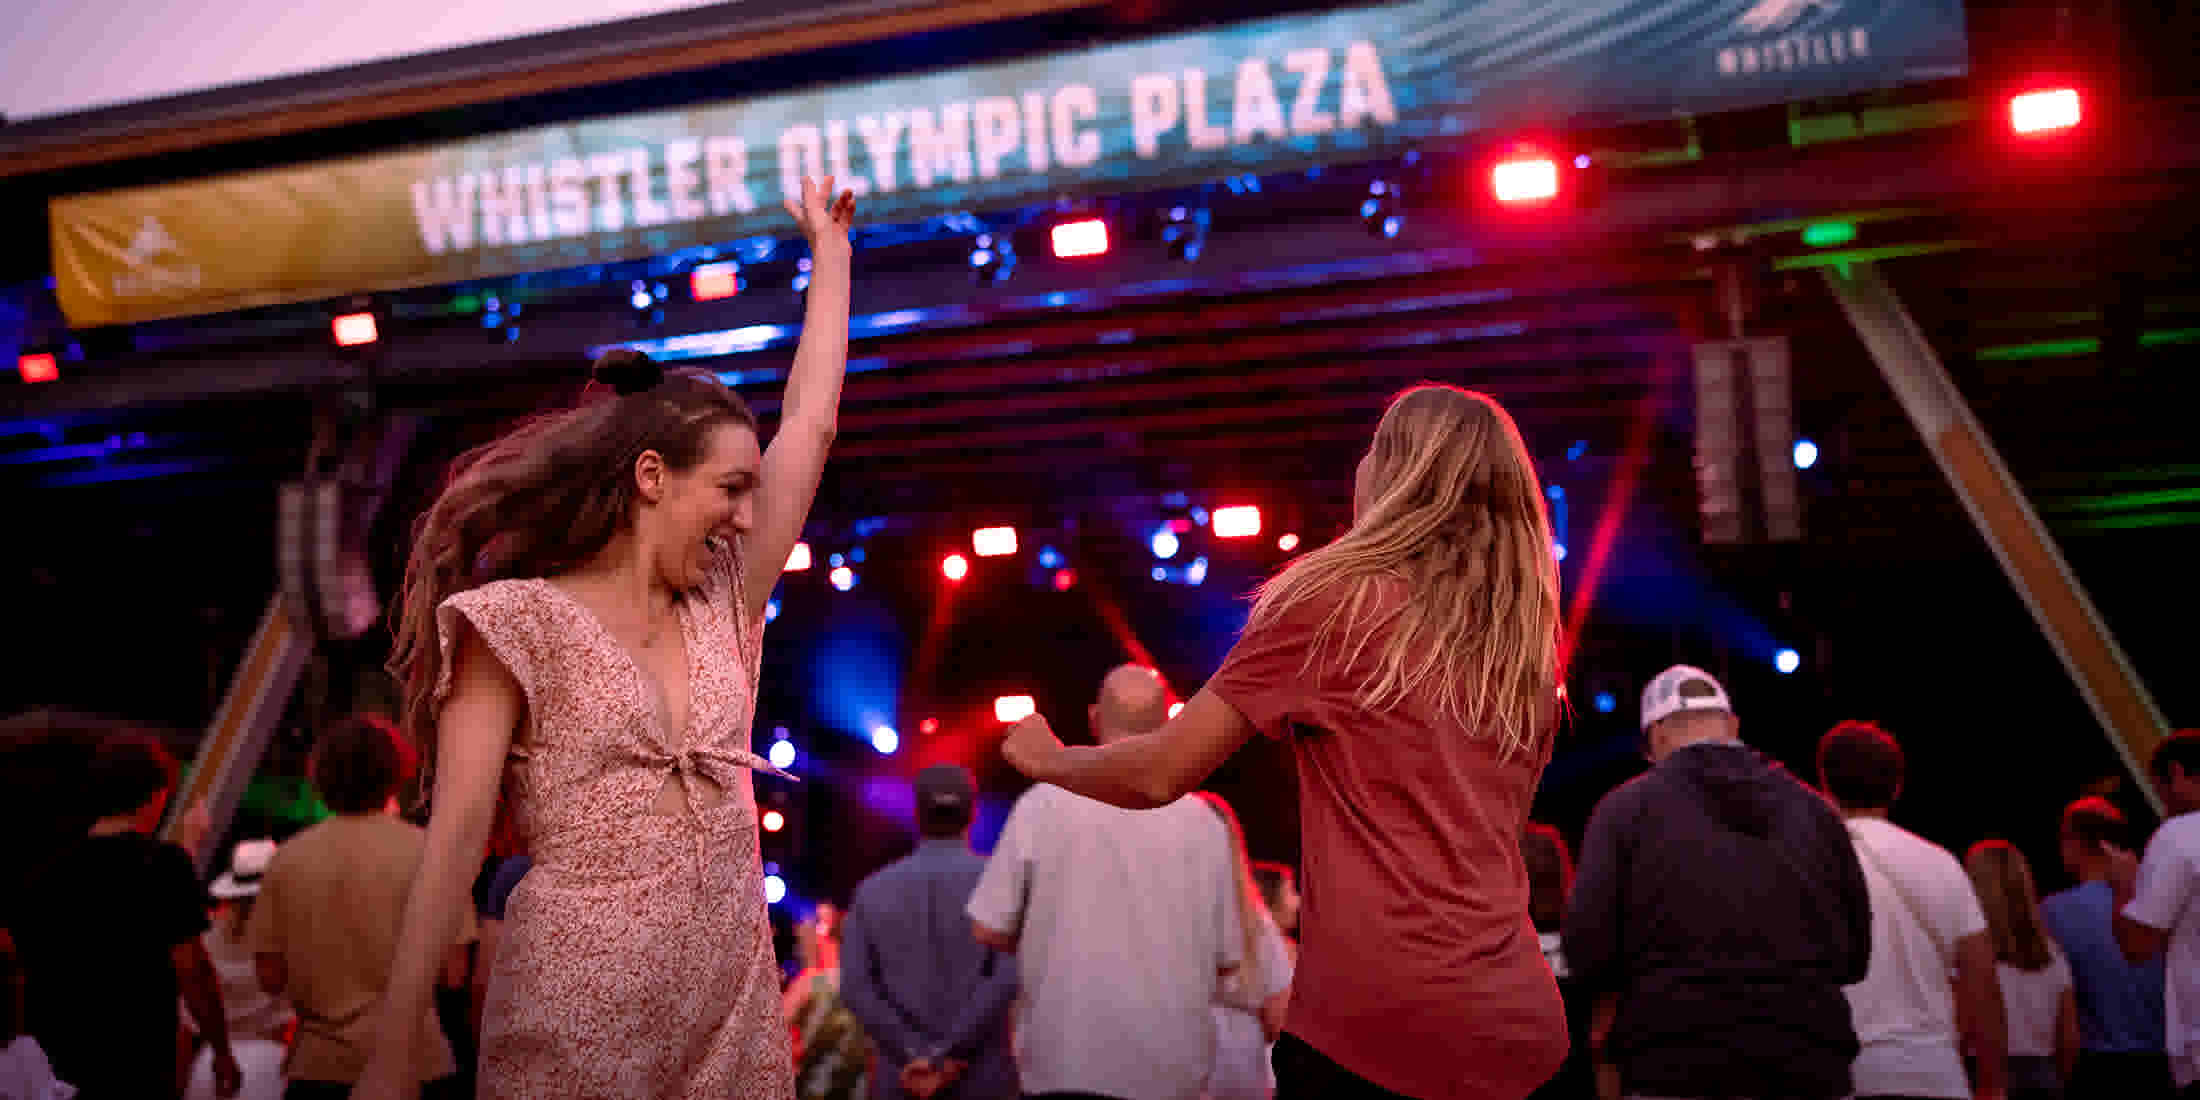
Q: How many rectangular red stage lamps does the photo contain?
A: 10